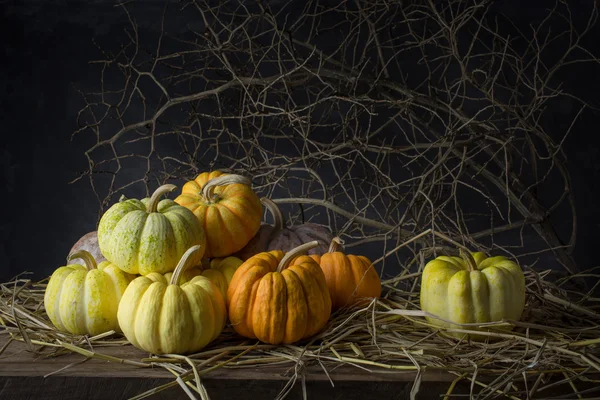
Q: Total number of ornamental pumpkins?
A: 10